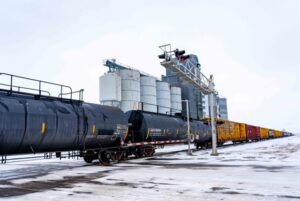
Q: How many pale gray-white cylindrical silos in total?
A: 5